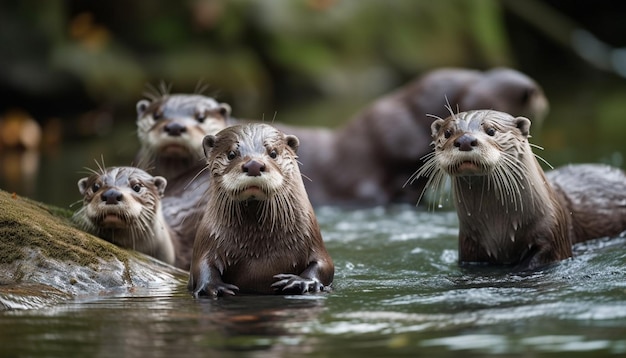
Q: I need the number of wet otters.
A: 5